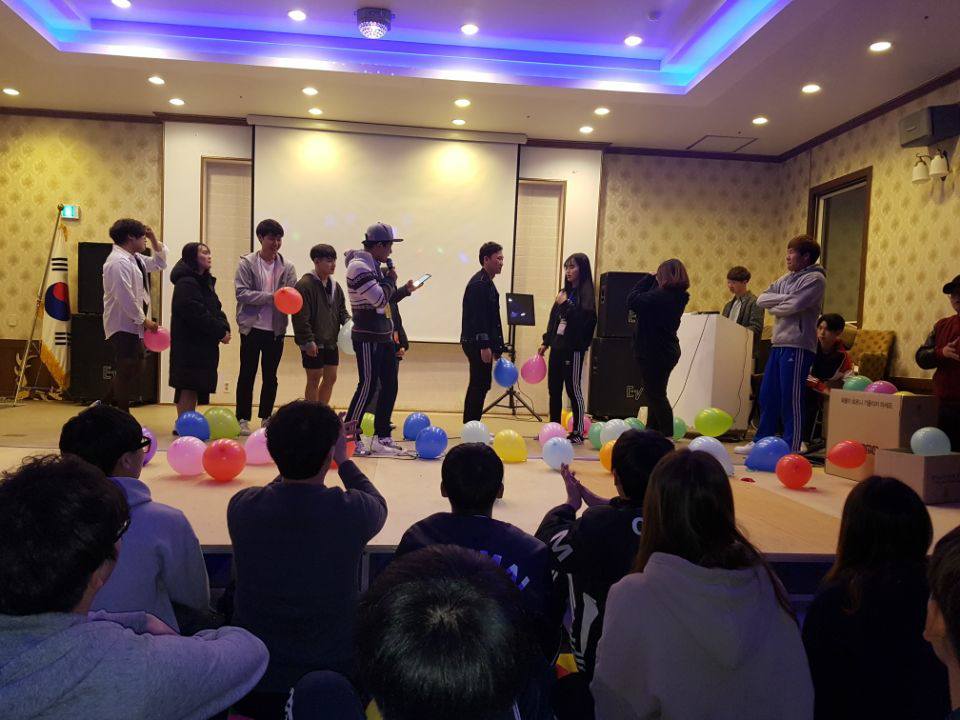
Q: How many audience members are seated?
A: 9